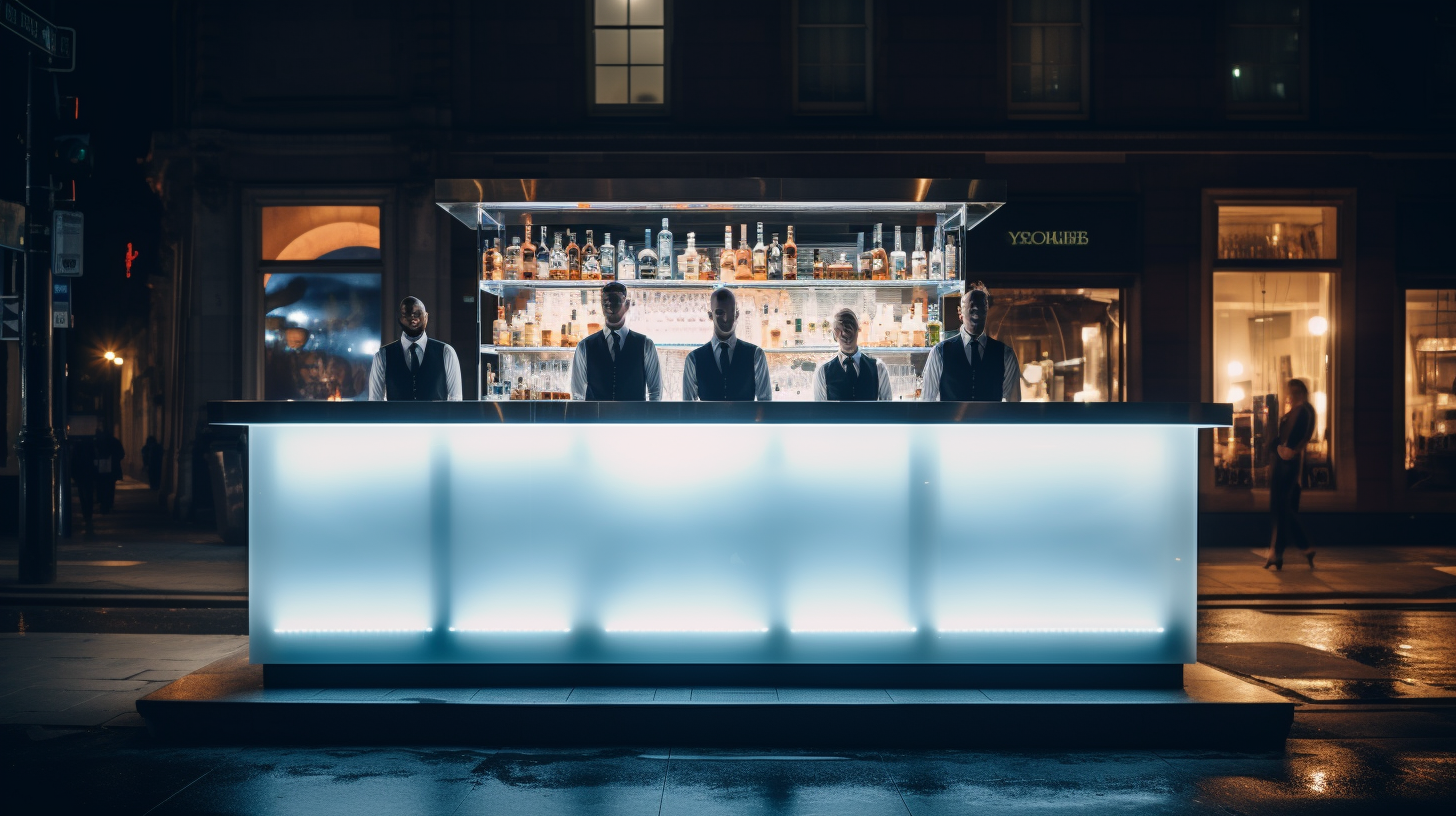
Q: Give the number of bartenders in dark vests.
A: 5